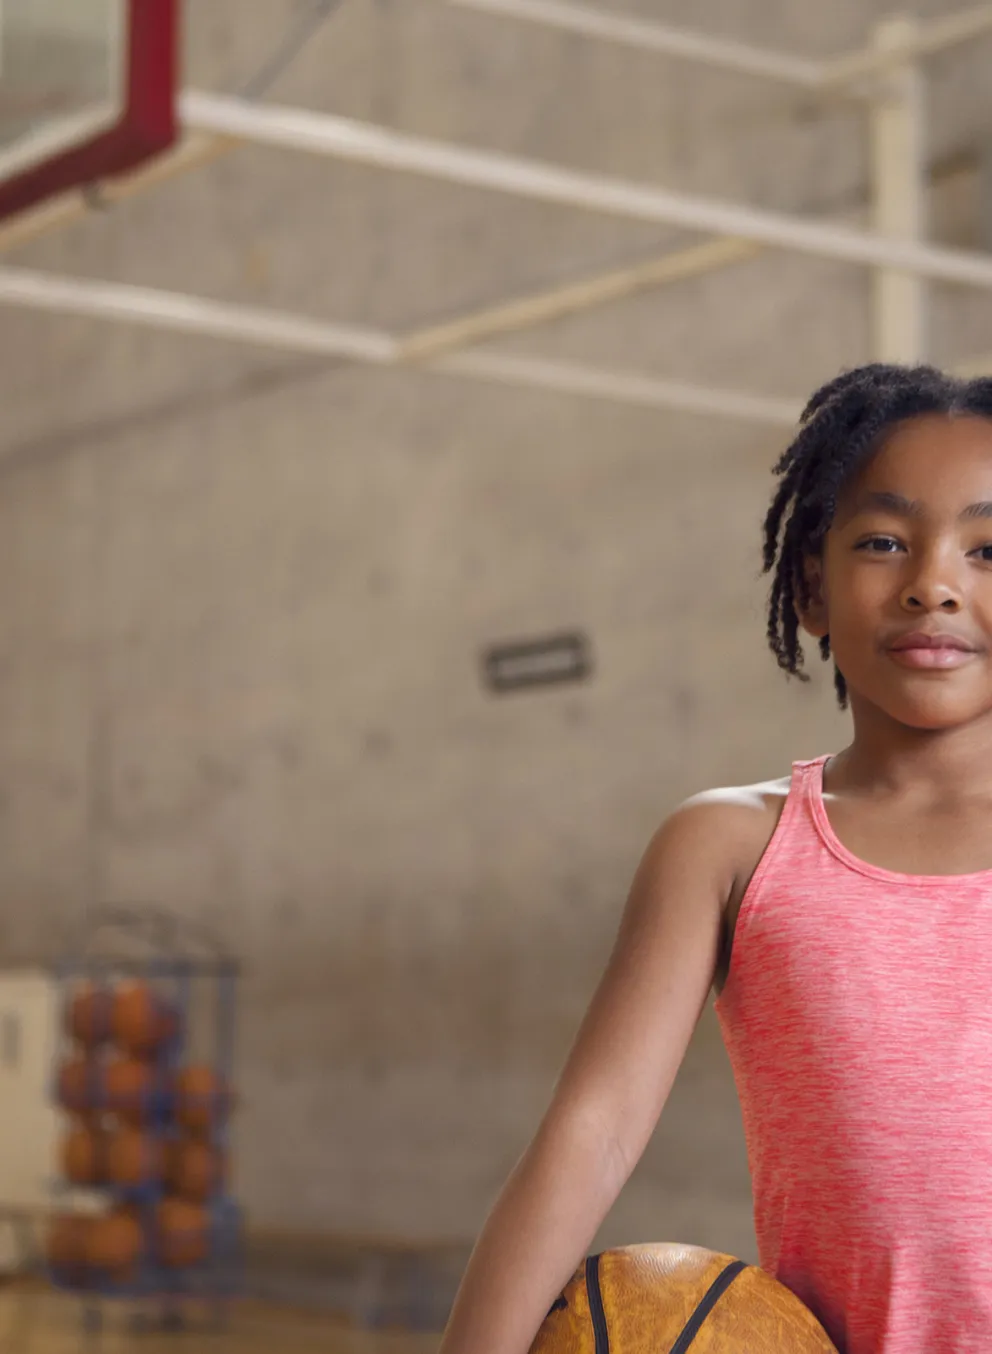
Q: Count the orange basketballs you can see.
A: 12